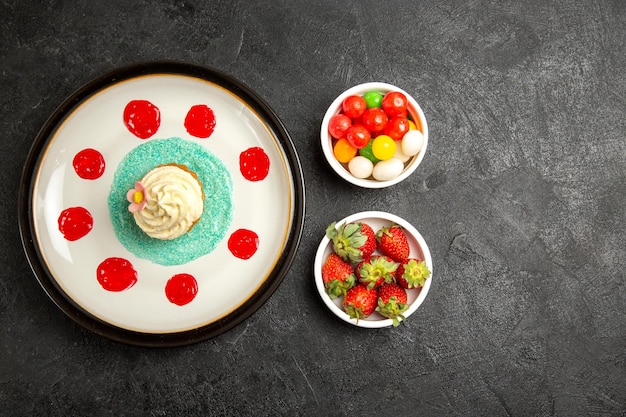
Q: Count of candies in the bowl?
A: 15